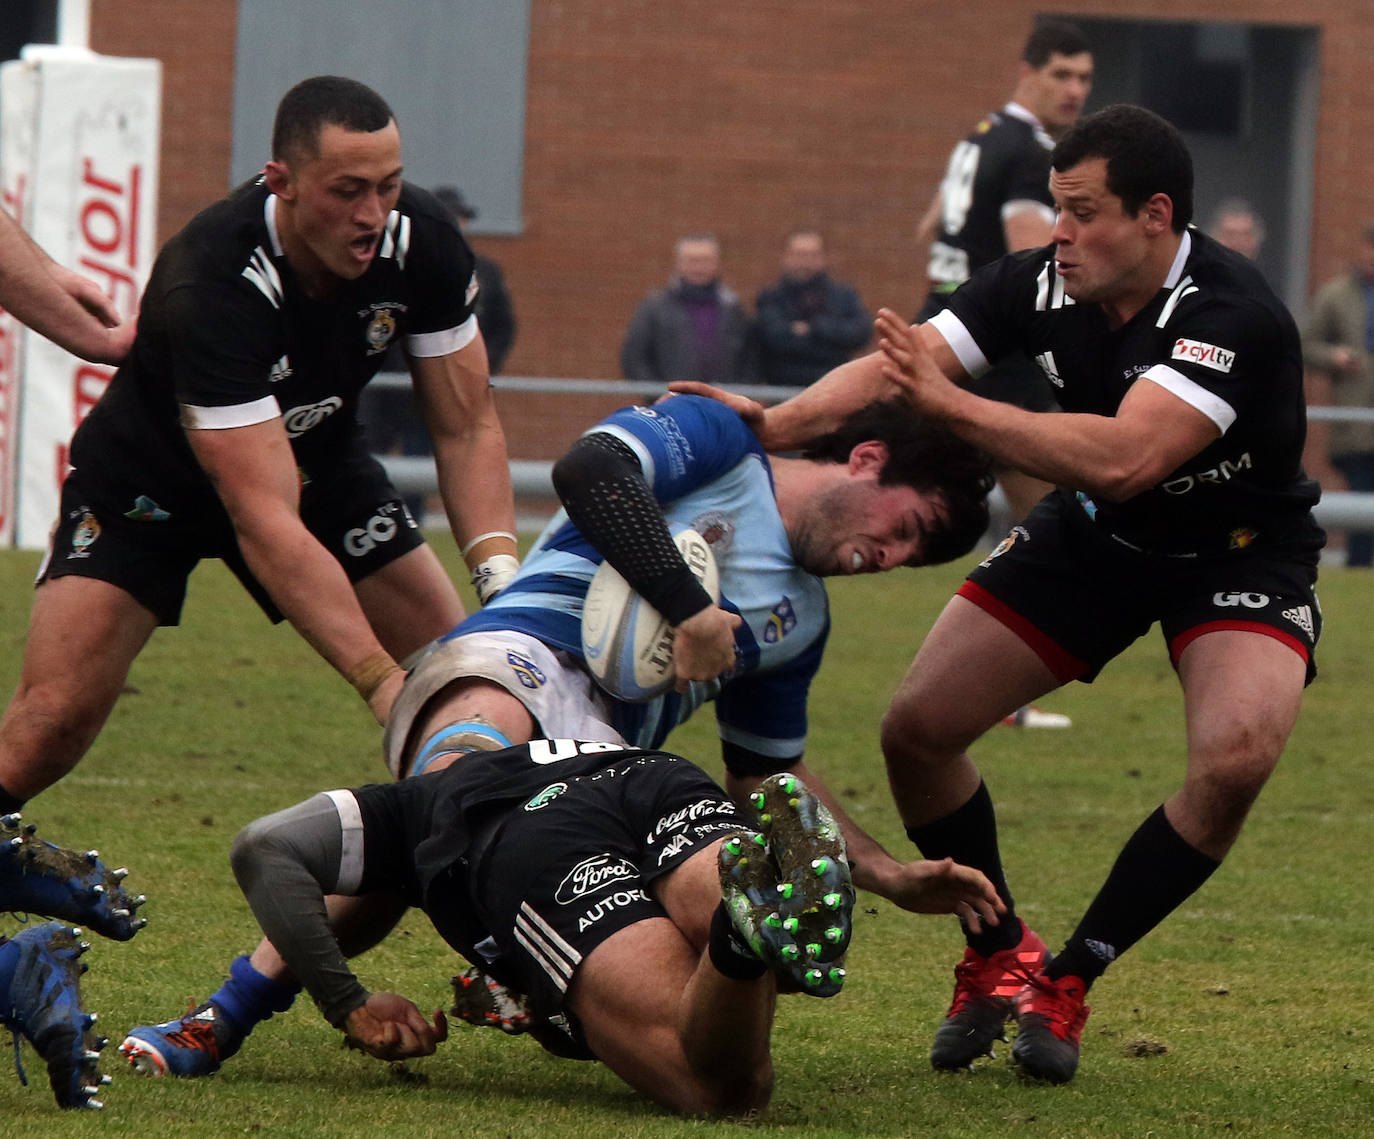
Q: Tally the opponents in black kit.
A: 4